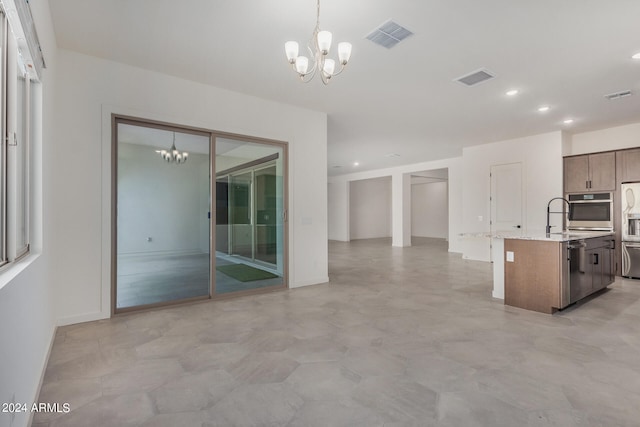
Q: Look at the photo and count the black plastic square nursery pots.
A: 0